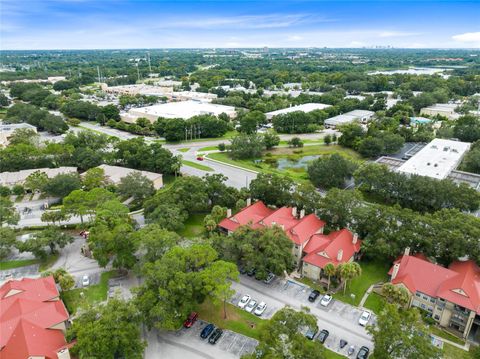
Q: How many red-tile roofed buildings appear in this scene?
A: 3